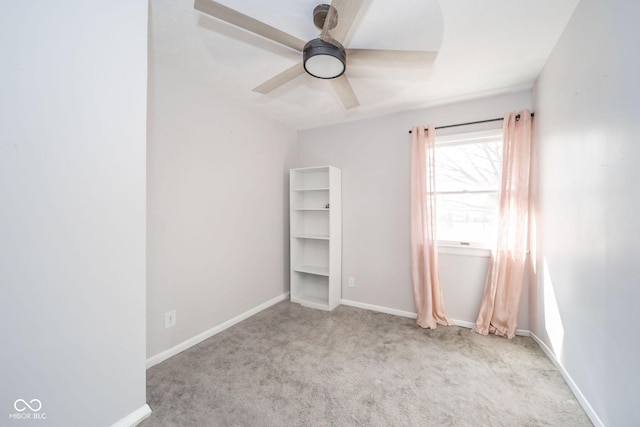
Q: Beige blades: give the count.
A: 5